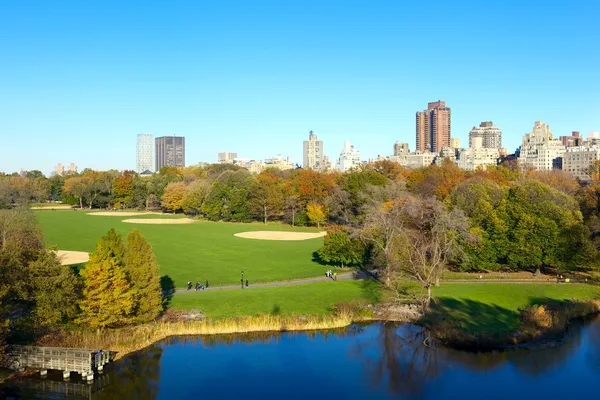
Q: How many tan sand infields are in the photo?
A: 5